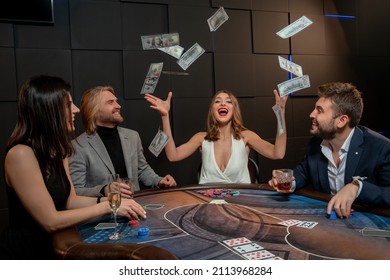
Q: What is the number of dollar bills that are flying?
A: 11